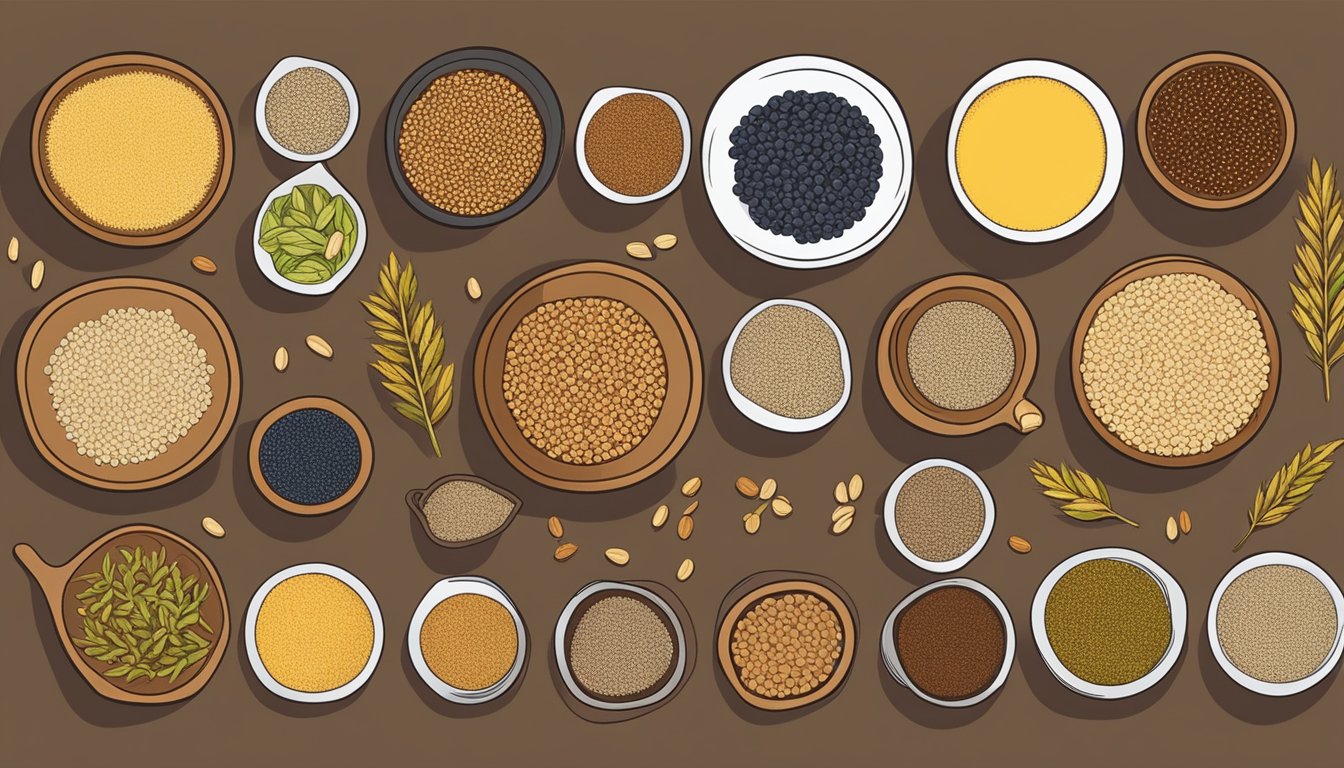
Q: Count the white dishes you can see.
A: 13